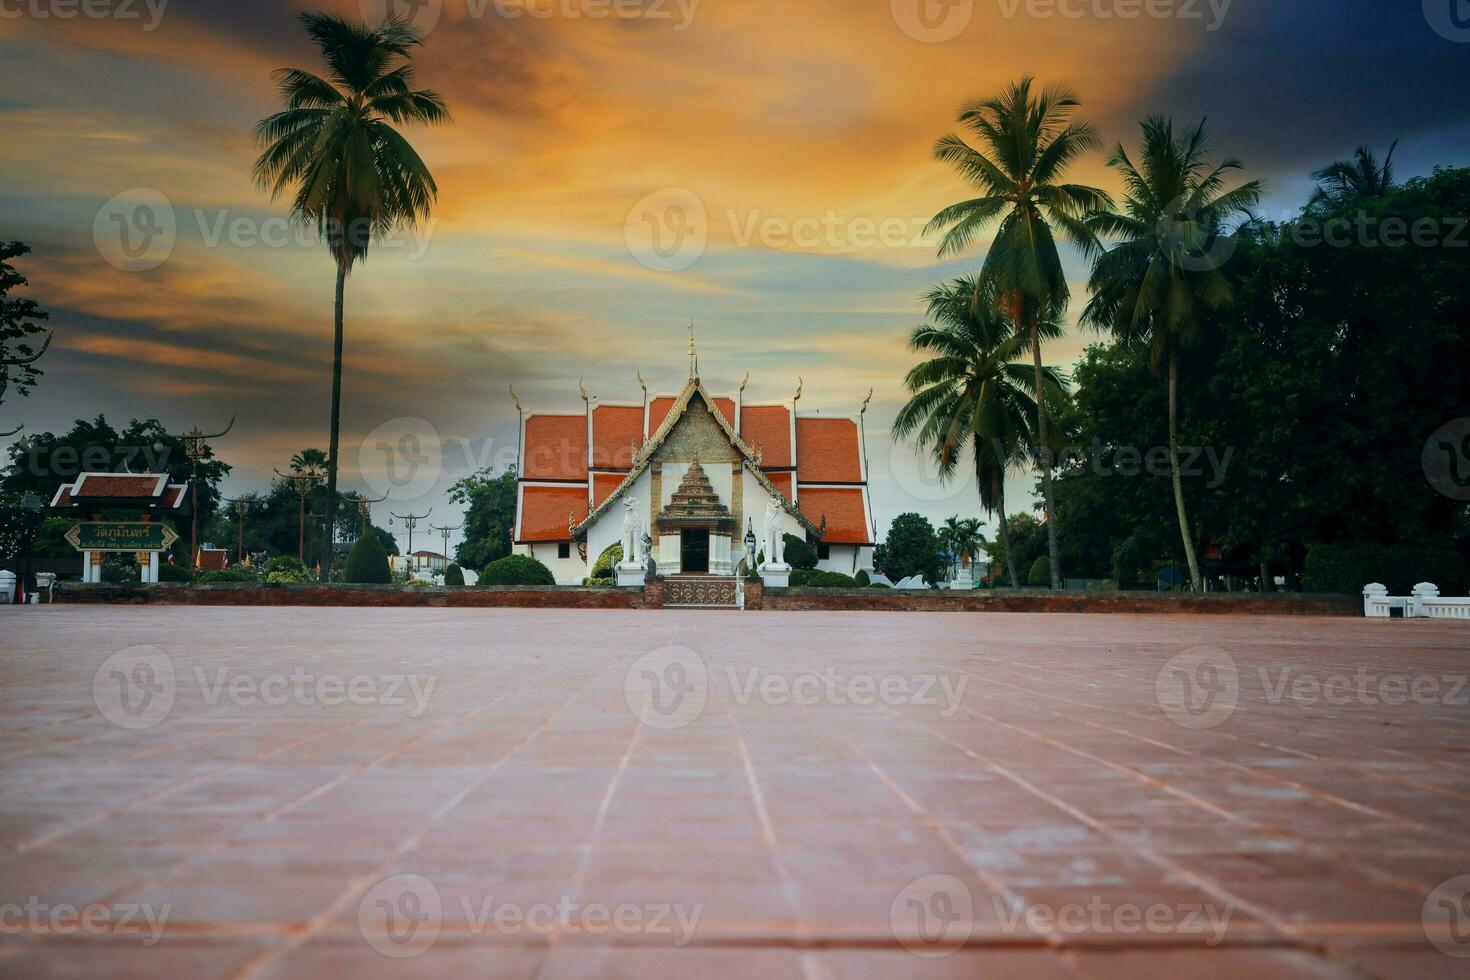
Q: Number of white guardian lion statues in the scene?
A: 2